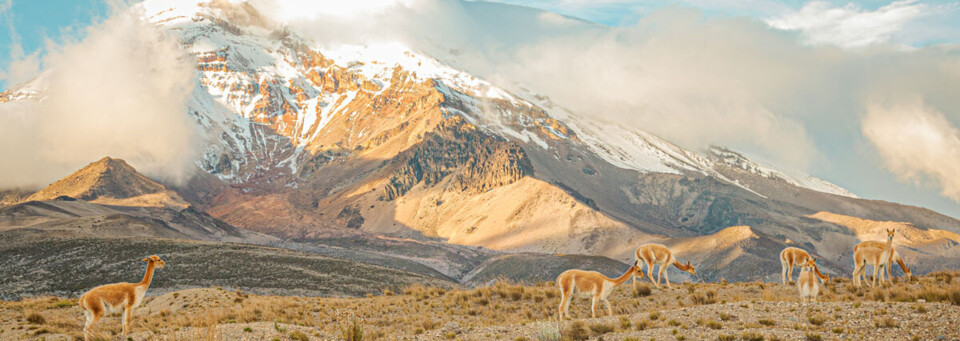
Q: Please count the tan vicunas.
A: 7